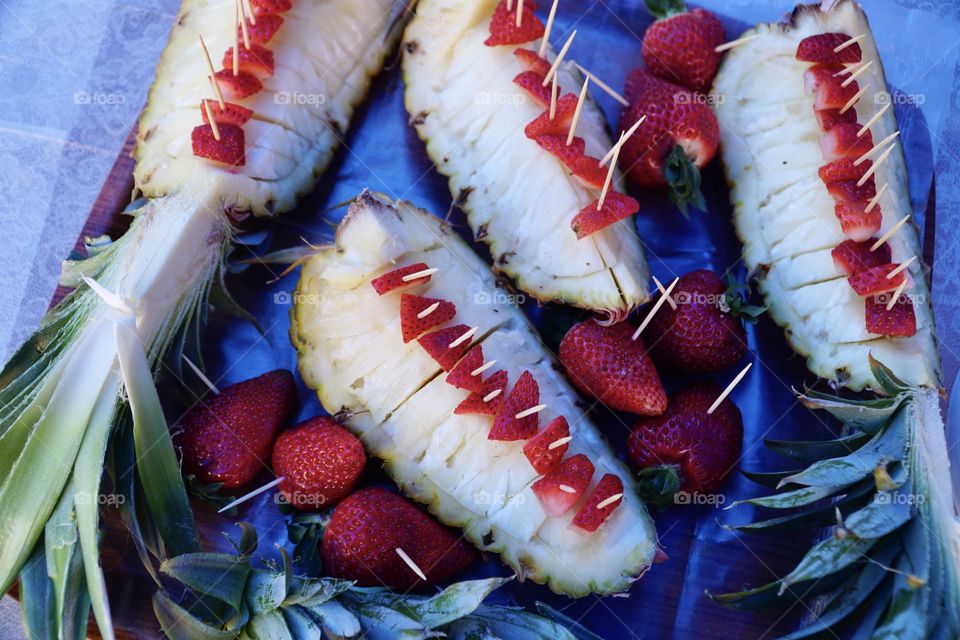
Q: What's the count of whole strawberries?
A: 8